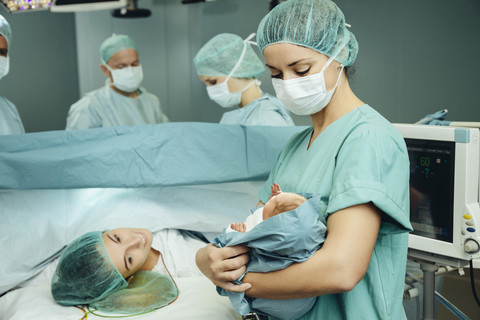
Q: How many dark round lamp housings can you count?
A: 1